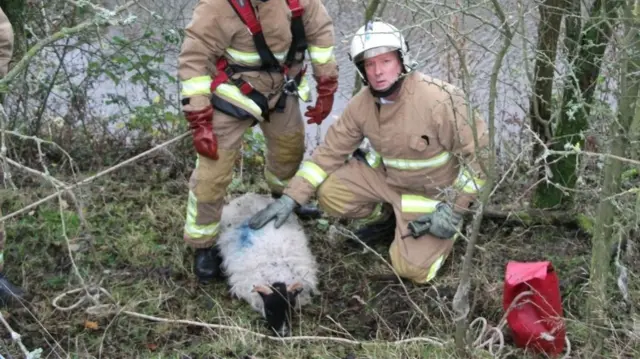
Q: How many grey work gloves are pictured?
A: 2